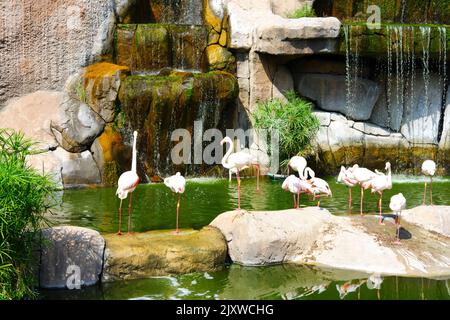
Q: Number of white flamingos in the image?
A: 12